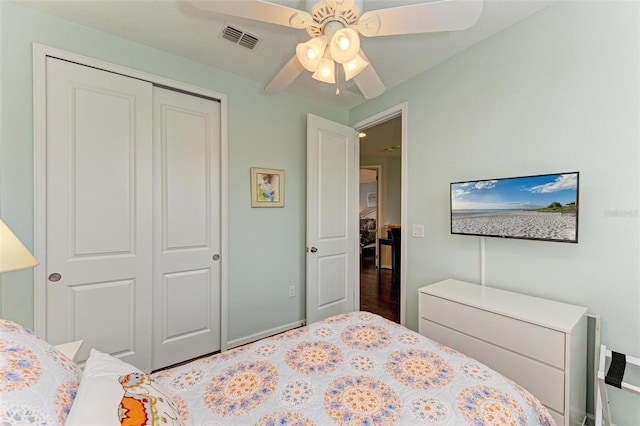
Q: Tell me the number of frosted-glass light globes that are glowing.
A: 4